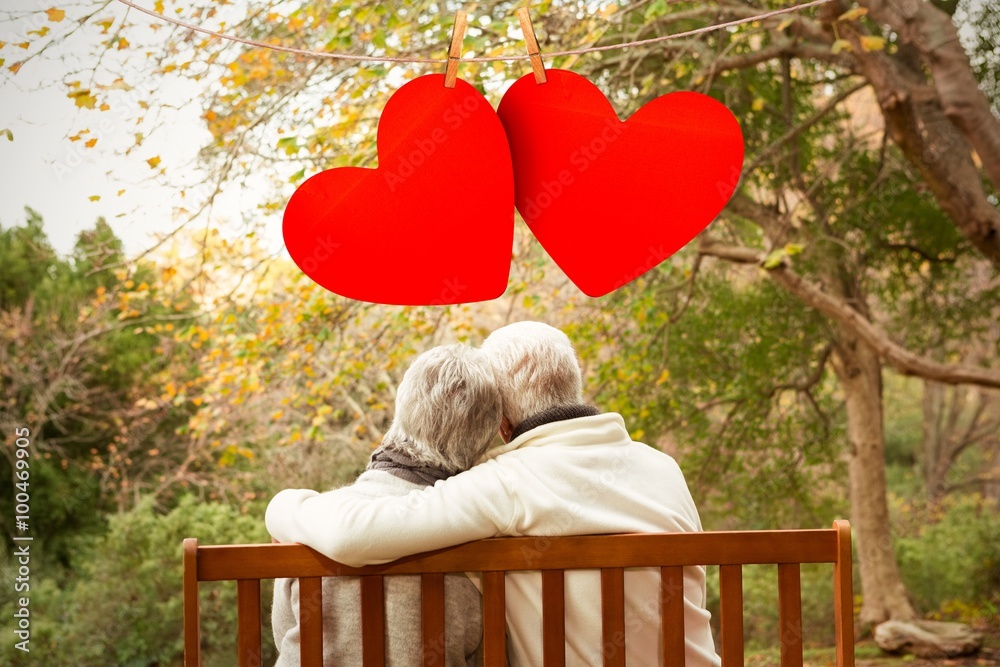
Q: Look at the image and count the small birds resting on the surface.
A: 0